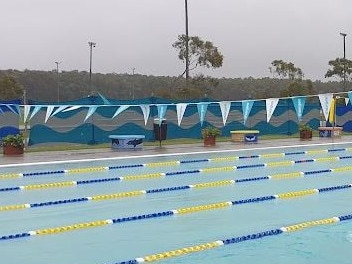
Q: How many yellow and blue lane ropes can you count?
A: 5